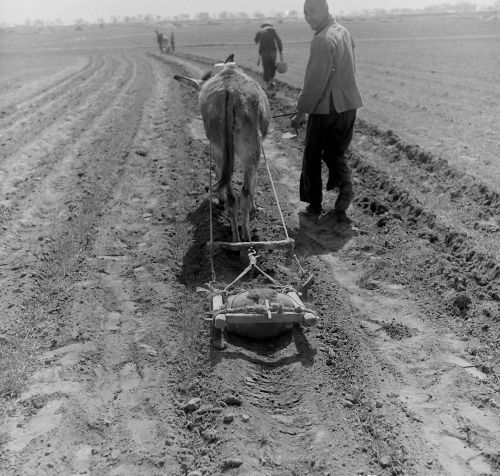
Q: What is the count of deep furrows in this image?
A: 2